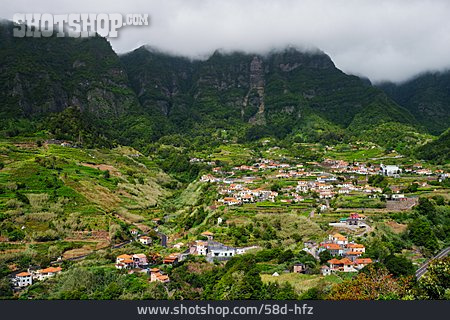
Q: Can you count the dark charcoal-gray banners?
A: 1